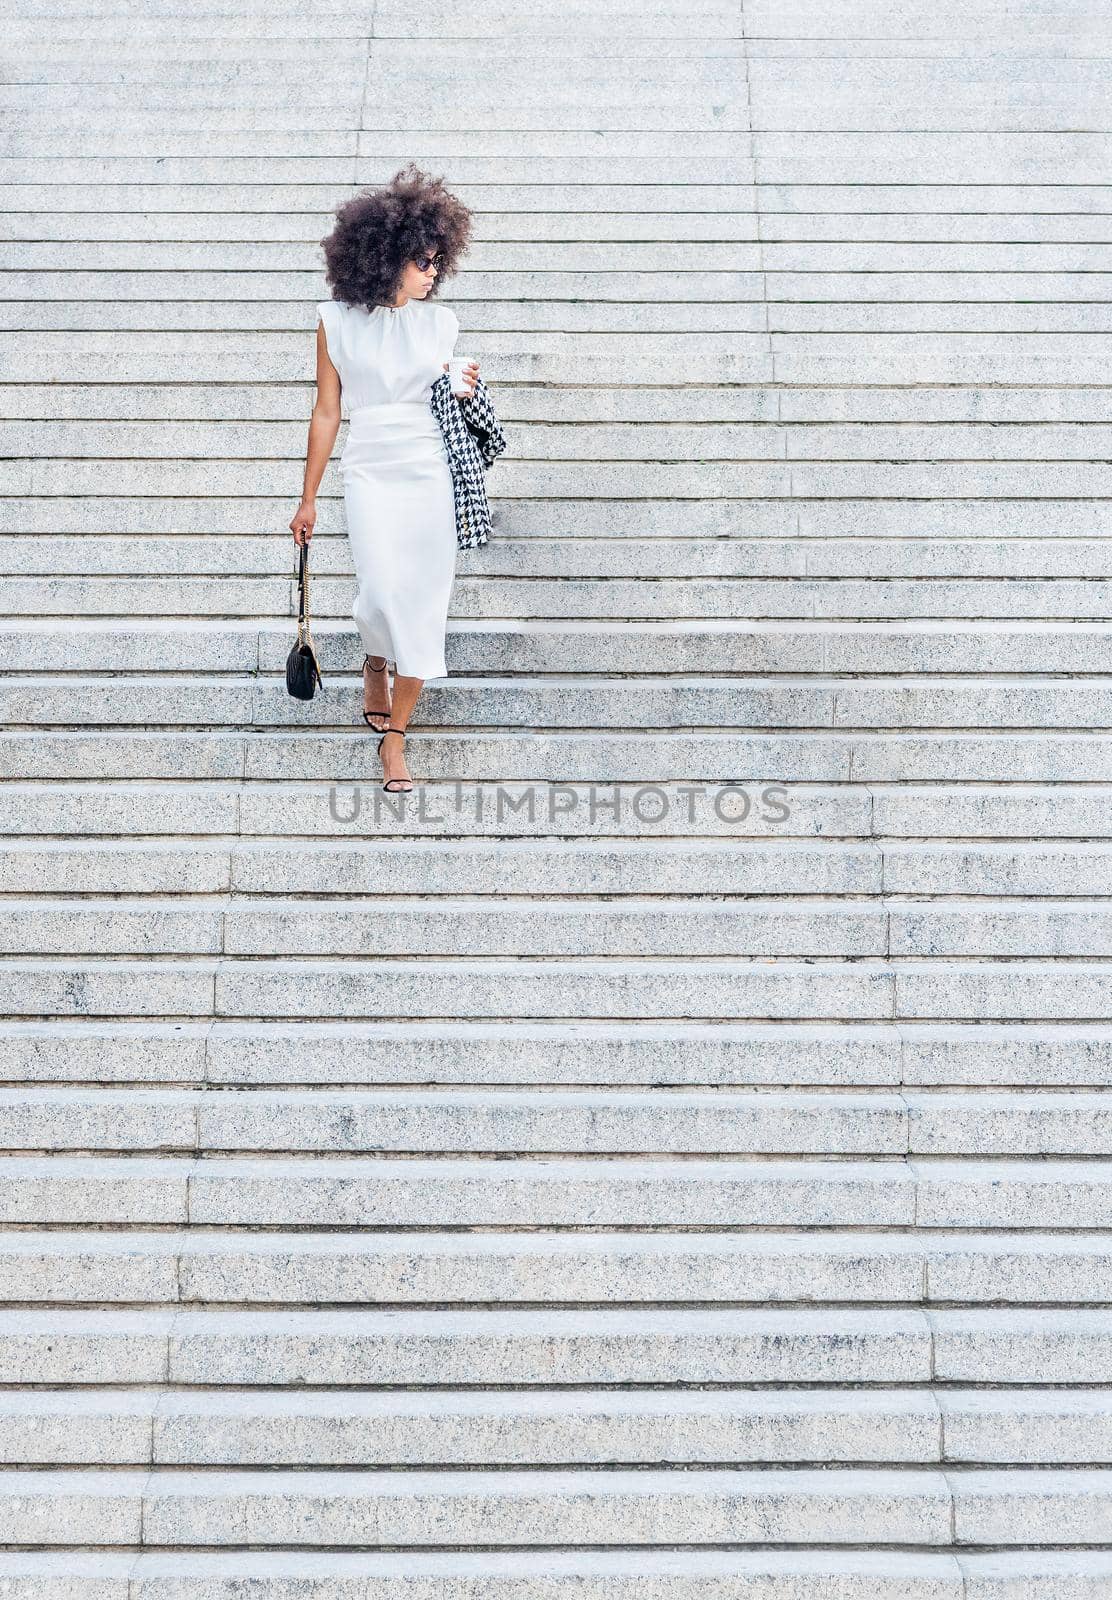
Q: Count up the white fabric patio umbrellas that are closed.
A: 0